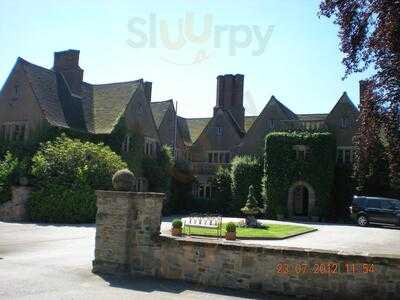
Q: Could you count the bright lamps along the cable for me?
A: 0